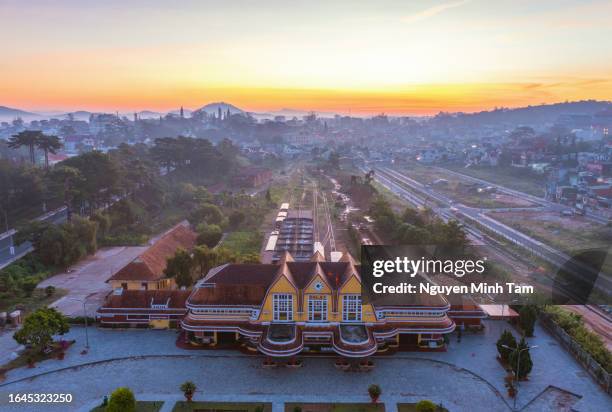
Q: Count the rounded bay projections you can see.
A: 2